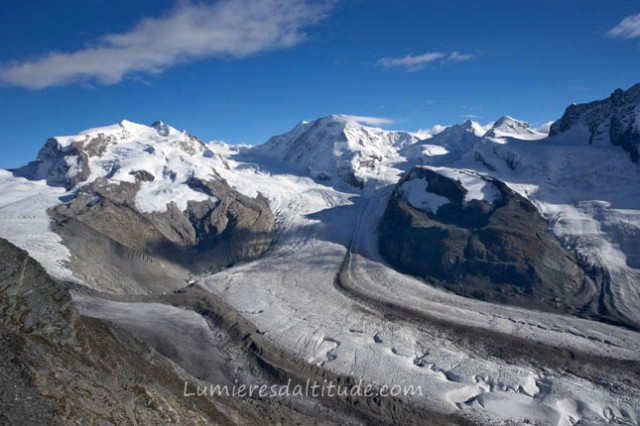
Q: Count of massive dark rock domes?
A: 1